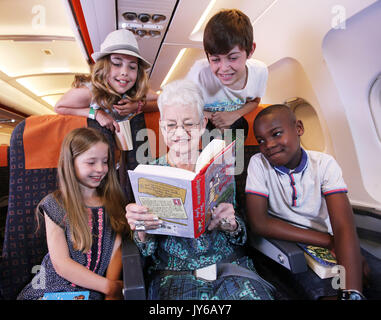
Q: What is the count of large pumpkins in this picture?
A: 0